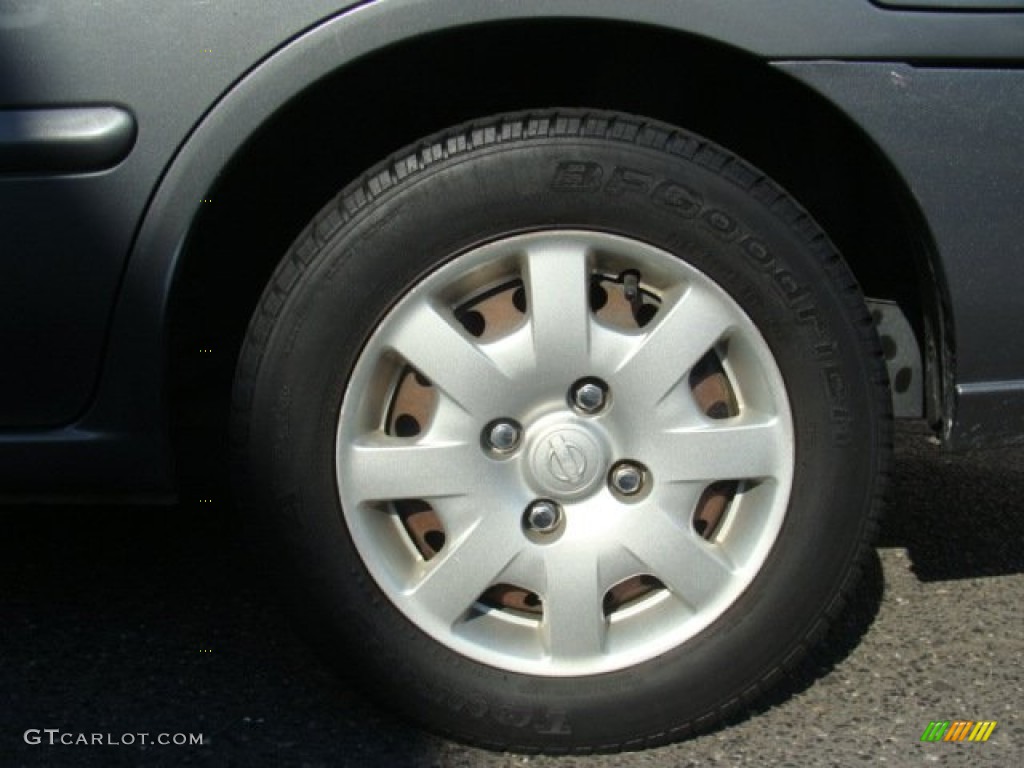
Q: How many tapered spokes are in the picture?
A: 8